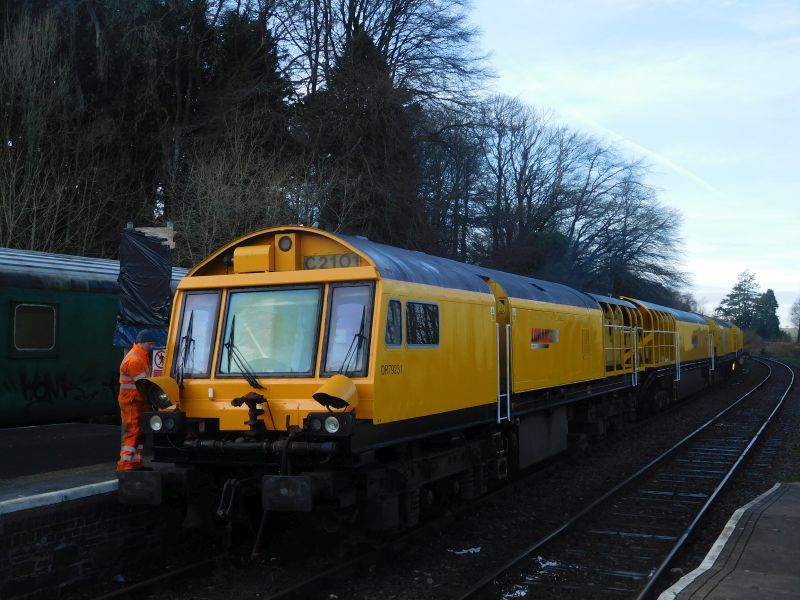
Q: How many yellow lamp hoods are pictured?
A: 2